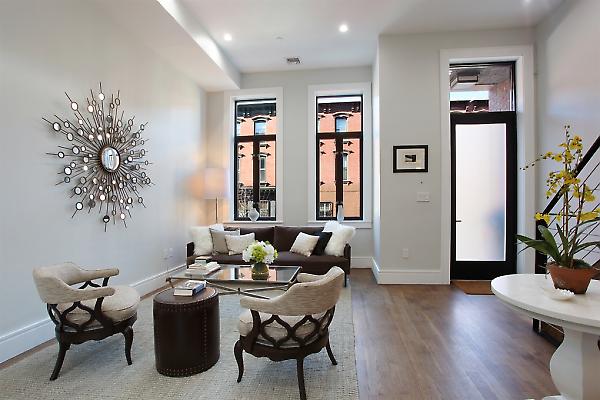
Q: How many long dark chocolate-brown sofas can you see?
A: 1